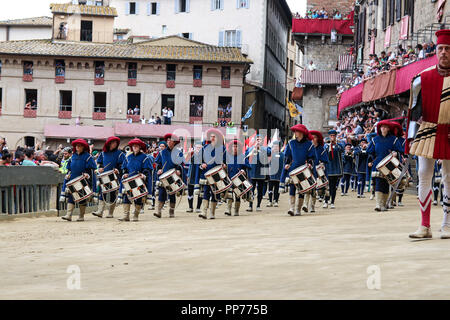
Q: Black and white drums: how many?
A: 9